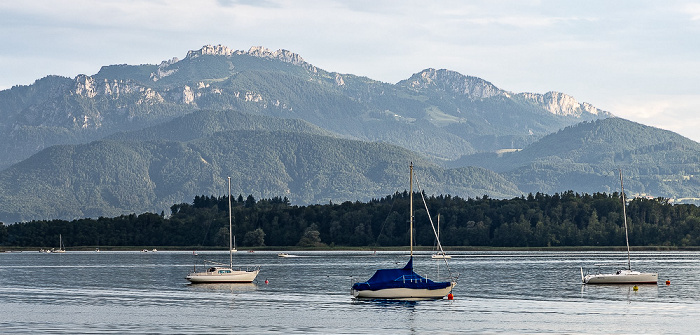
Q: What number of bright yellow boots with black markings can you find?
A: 0